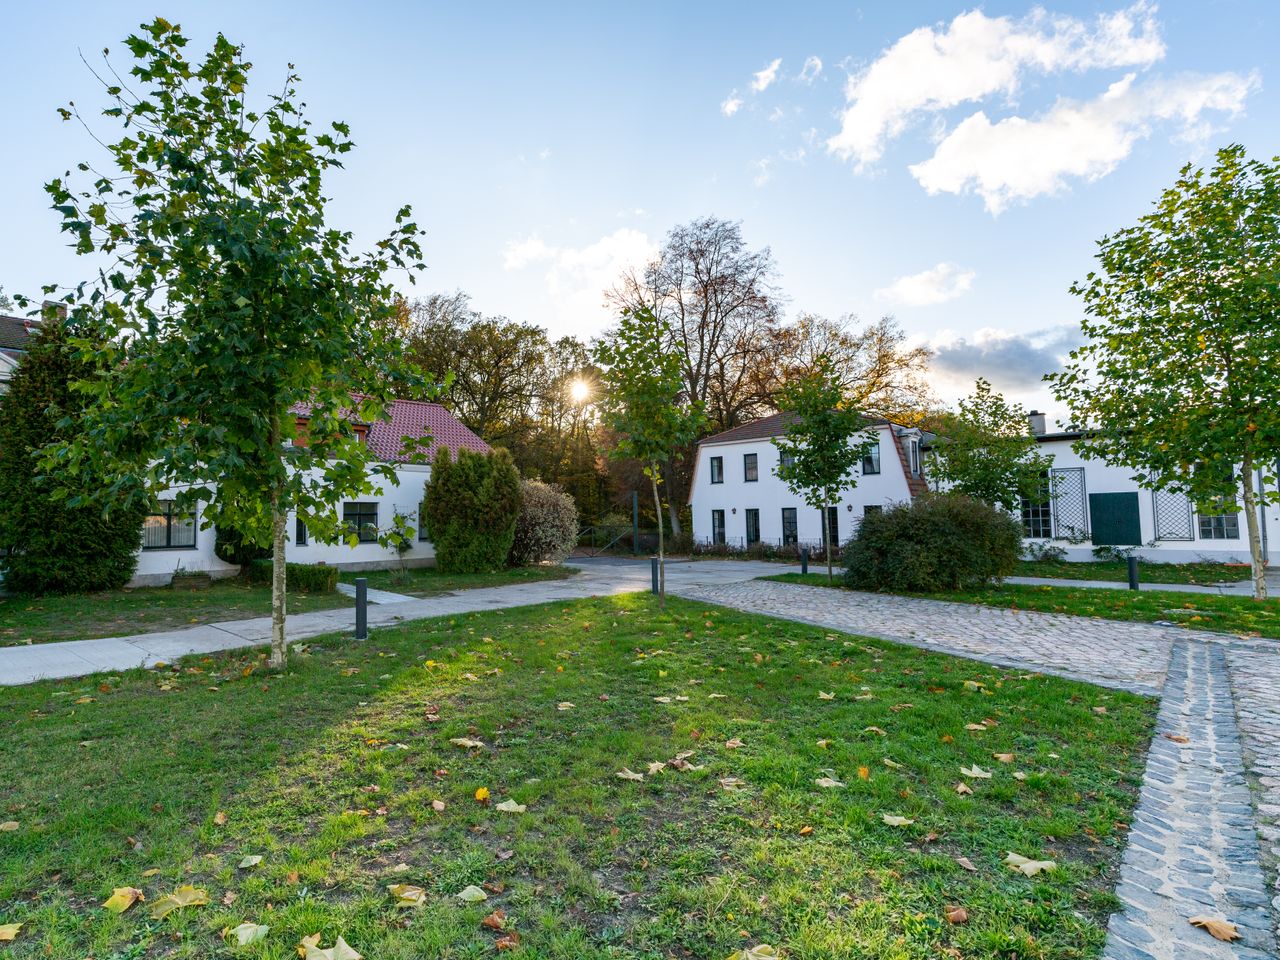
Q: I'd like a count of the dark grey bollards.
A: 4